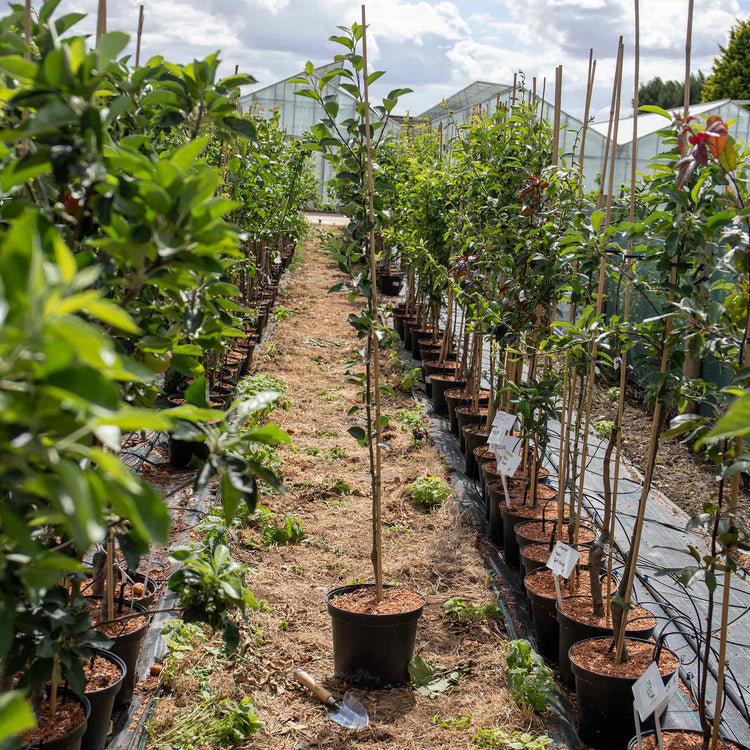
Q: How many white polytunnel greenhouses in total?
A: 3